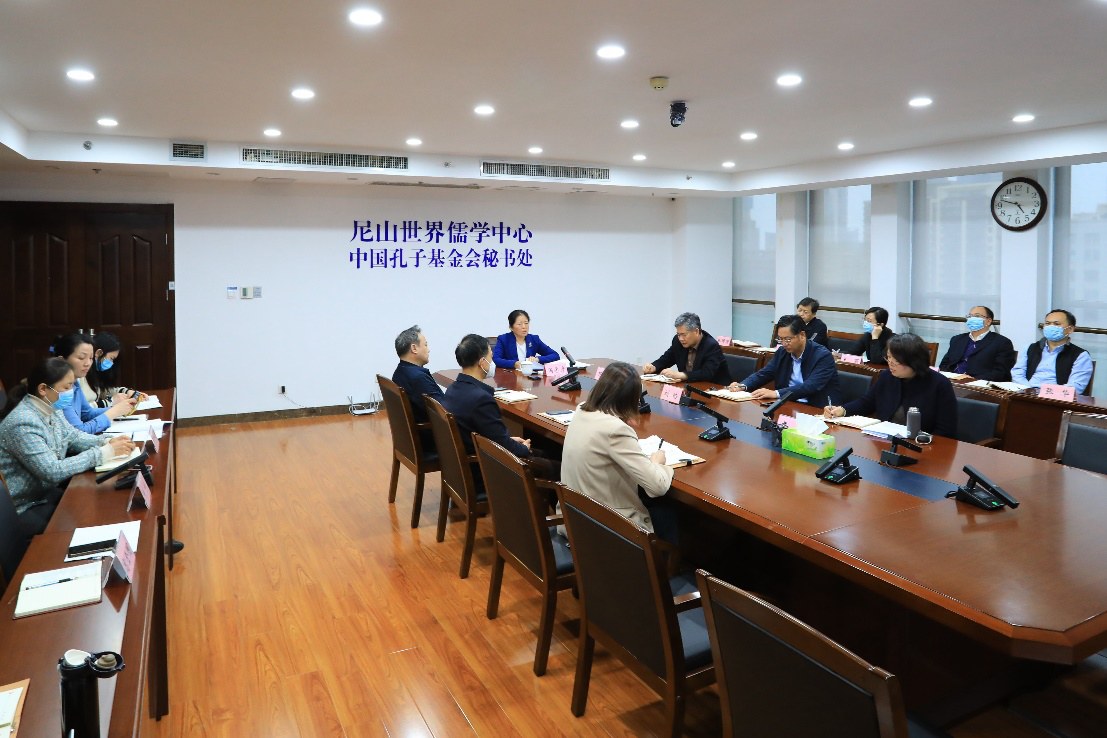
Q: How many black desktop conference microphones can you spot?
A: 10